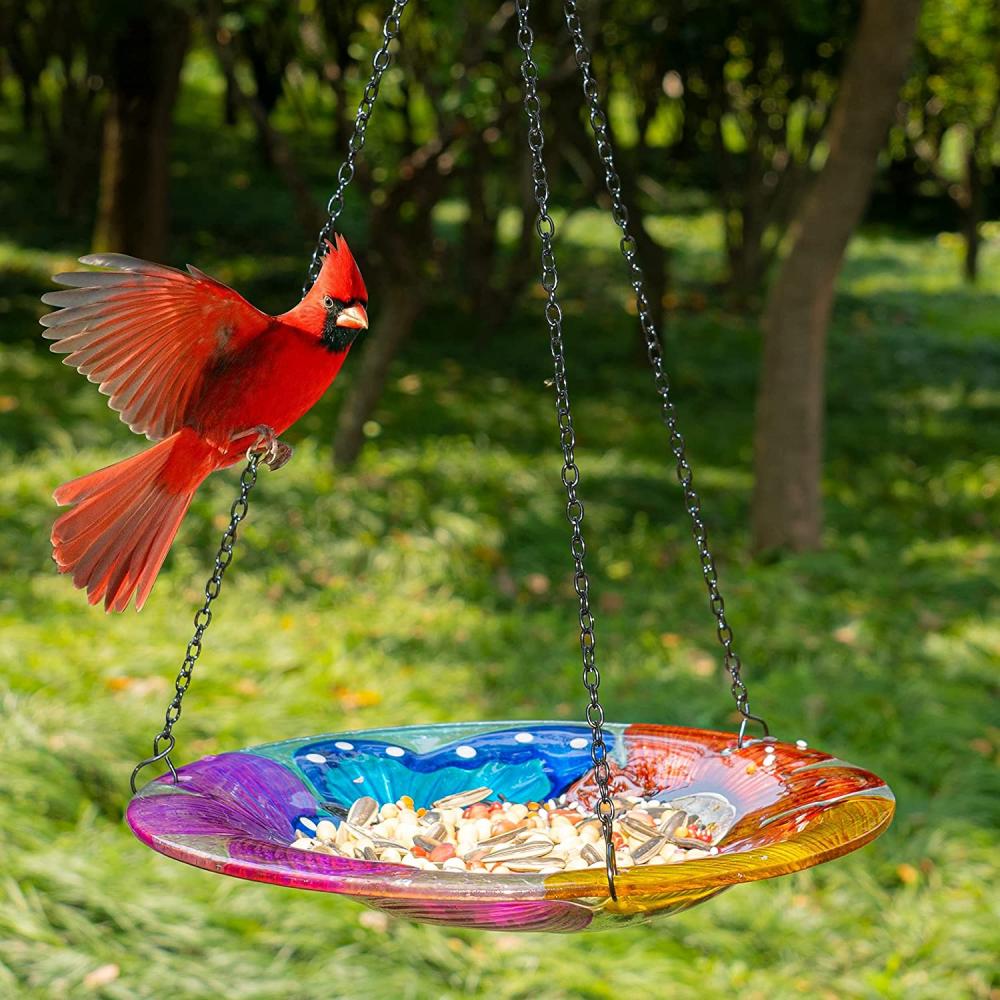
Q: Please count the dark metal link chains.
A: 3